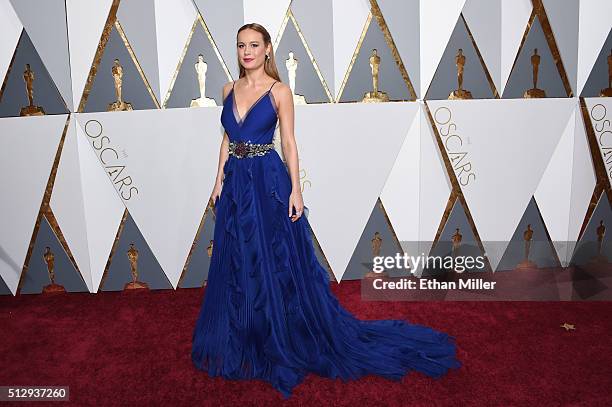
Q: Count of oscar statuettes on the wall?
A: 15